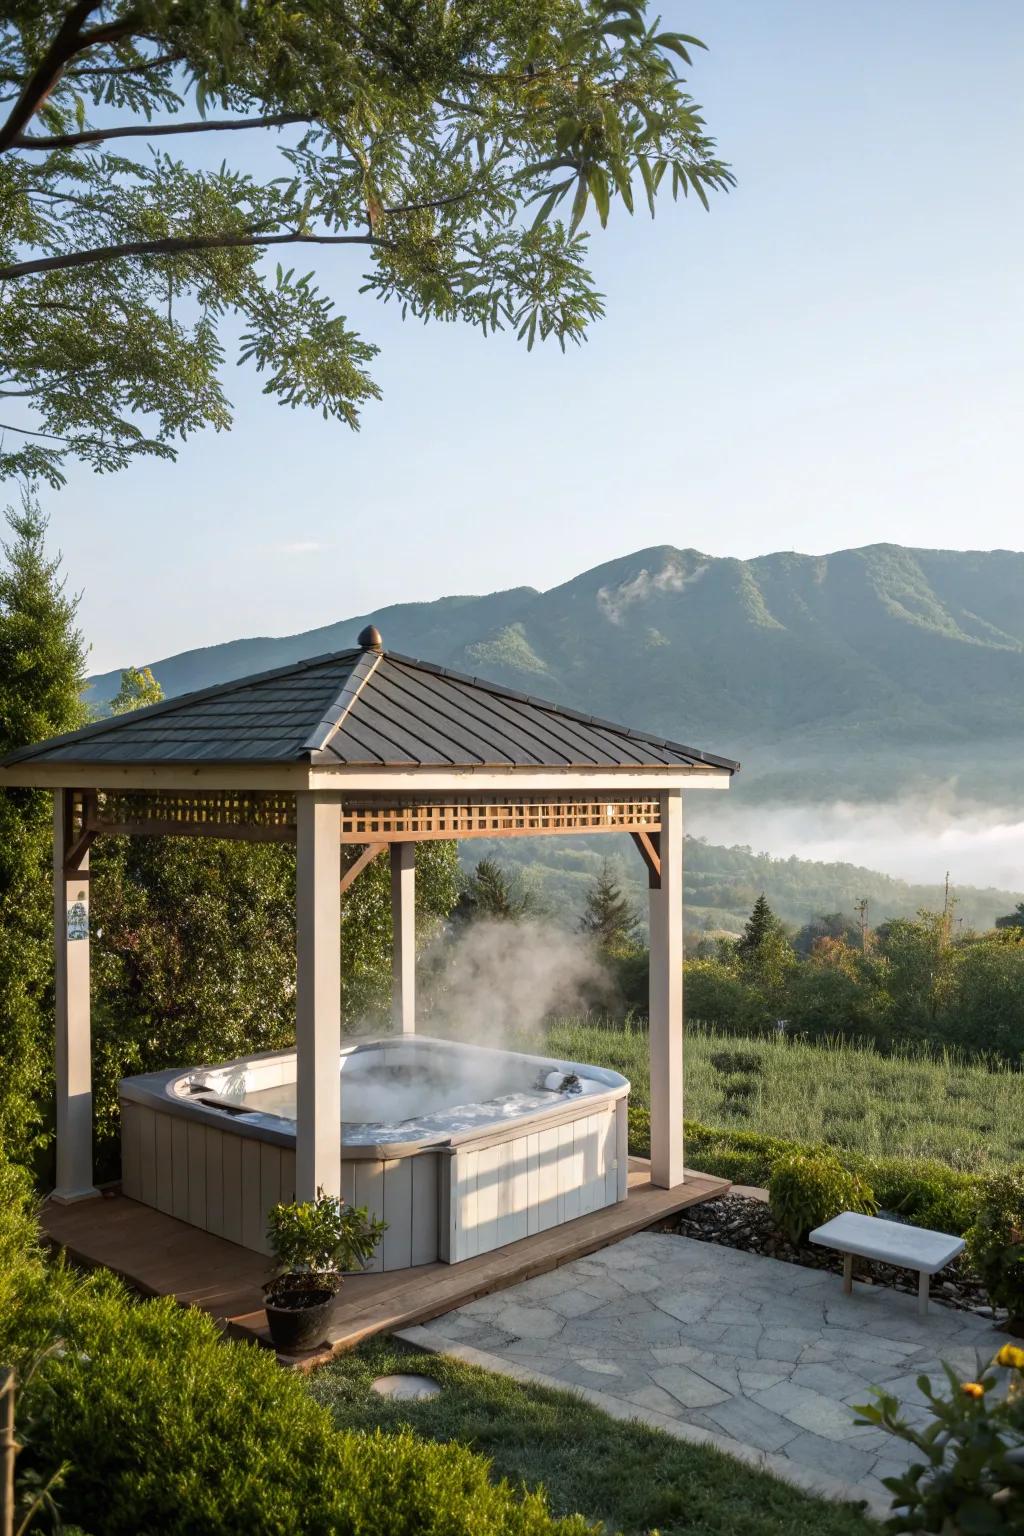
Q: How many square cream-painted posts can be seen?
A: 4